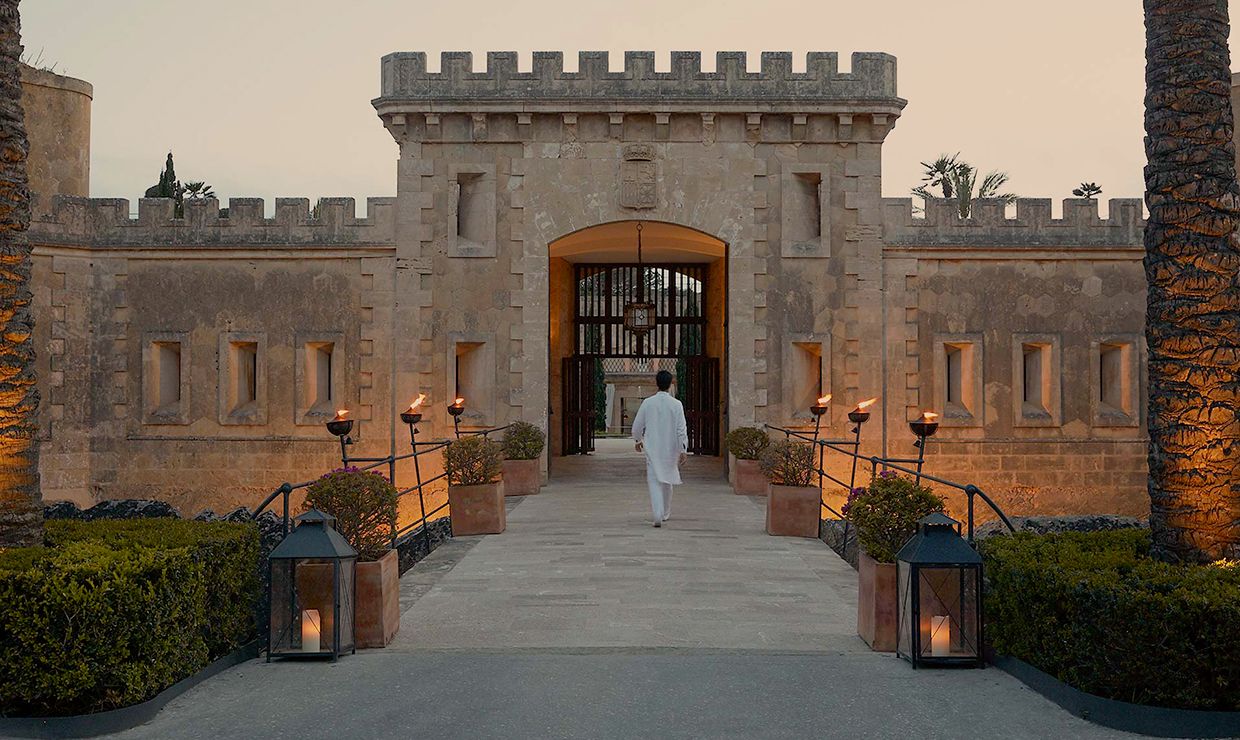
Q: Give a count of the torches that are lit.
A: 6